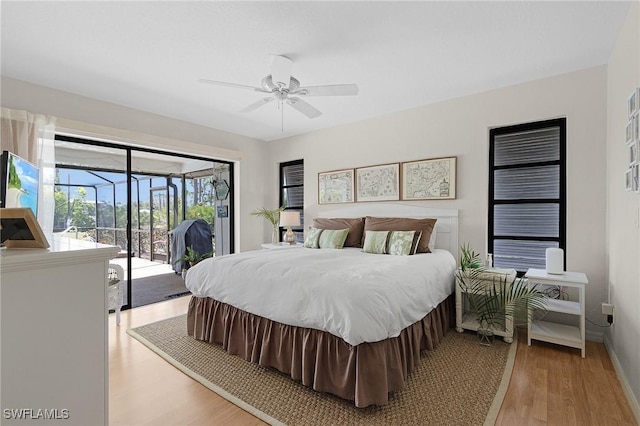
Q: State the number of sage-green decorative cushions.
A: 4